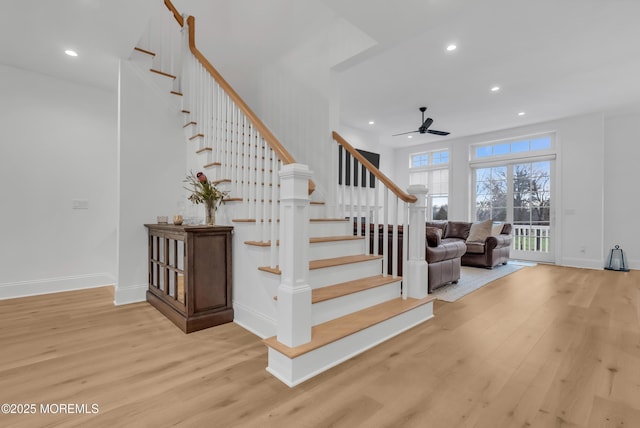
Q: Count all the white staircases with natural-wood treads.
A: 1